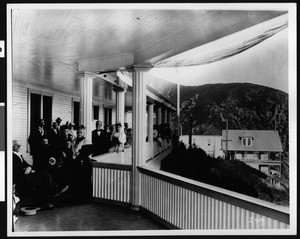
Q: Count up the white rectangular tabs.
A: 2